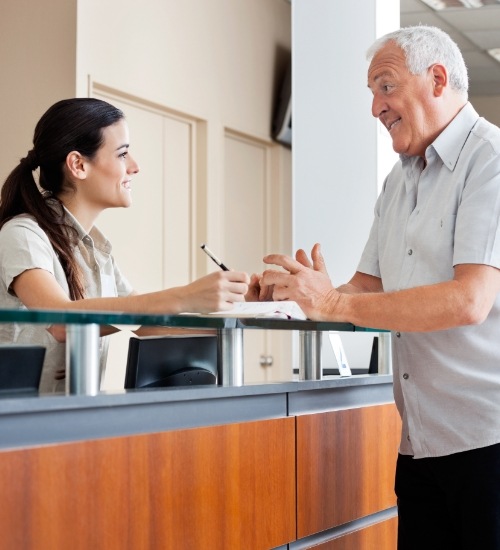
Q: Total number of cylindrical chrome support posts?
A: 4